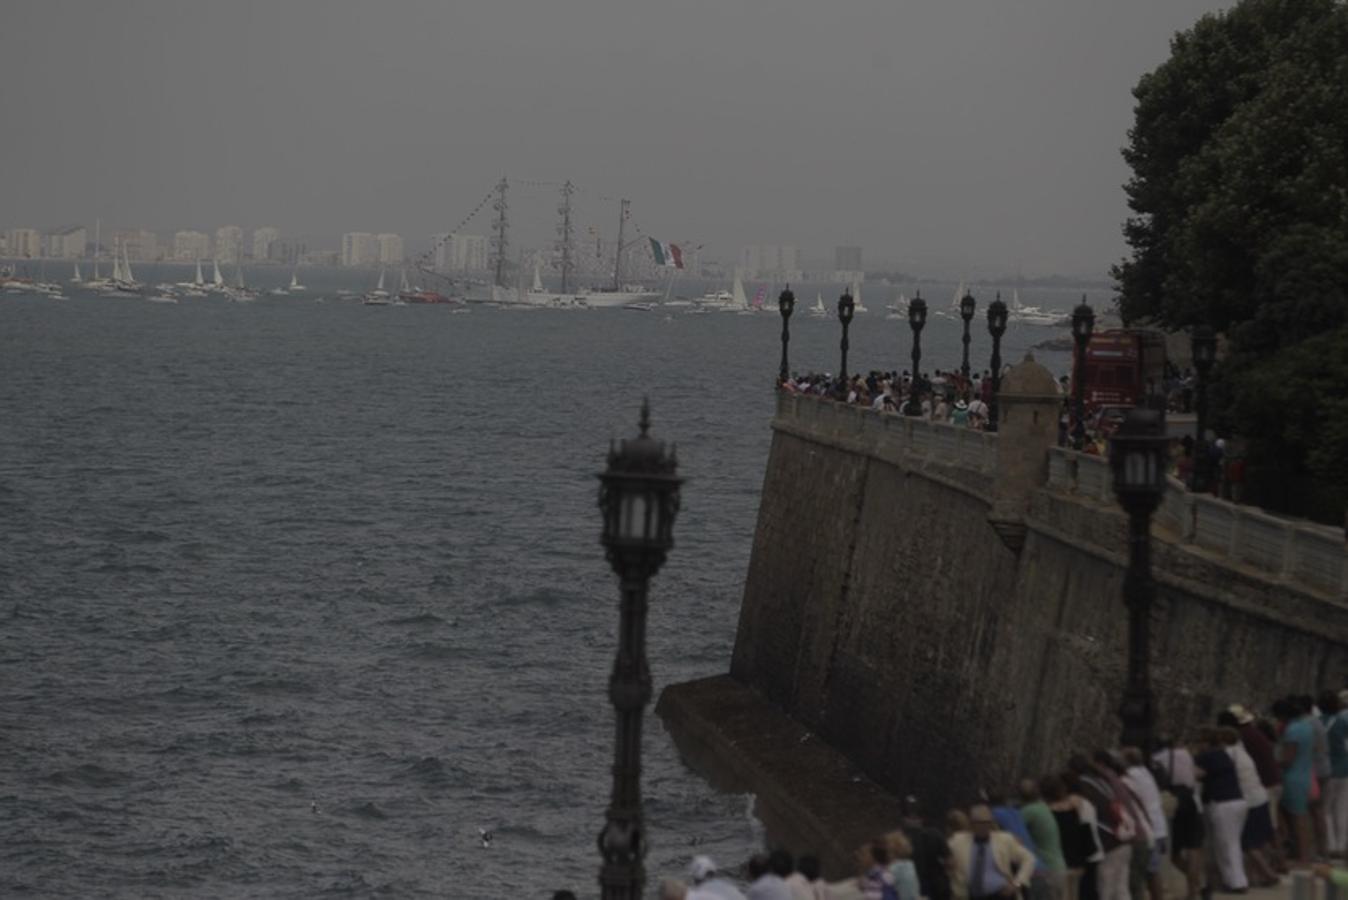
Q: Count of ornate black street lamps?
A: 9